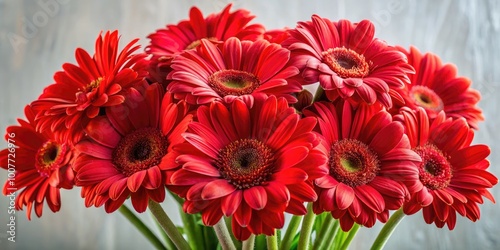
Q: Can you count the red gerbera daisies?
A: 10